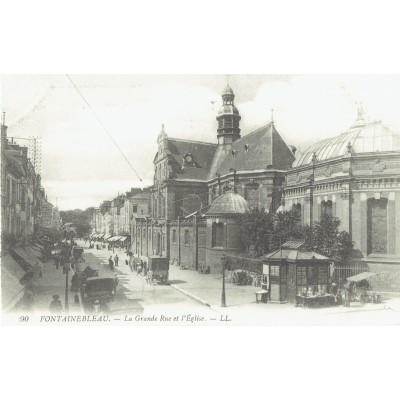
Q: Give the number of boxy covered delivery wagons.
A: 1